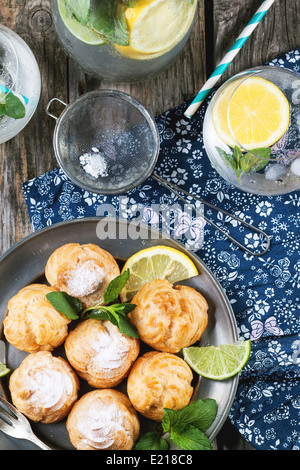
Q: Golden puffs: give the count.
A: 7